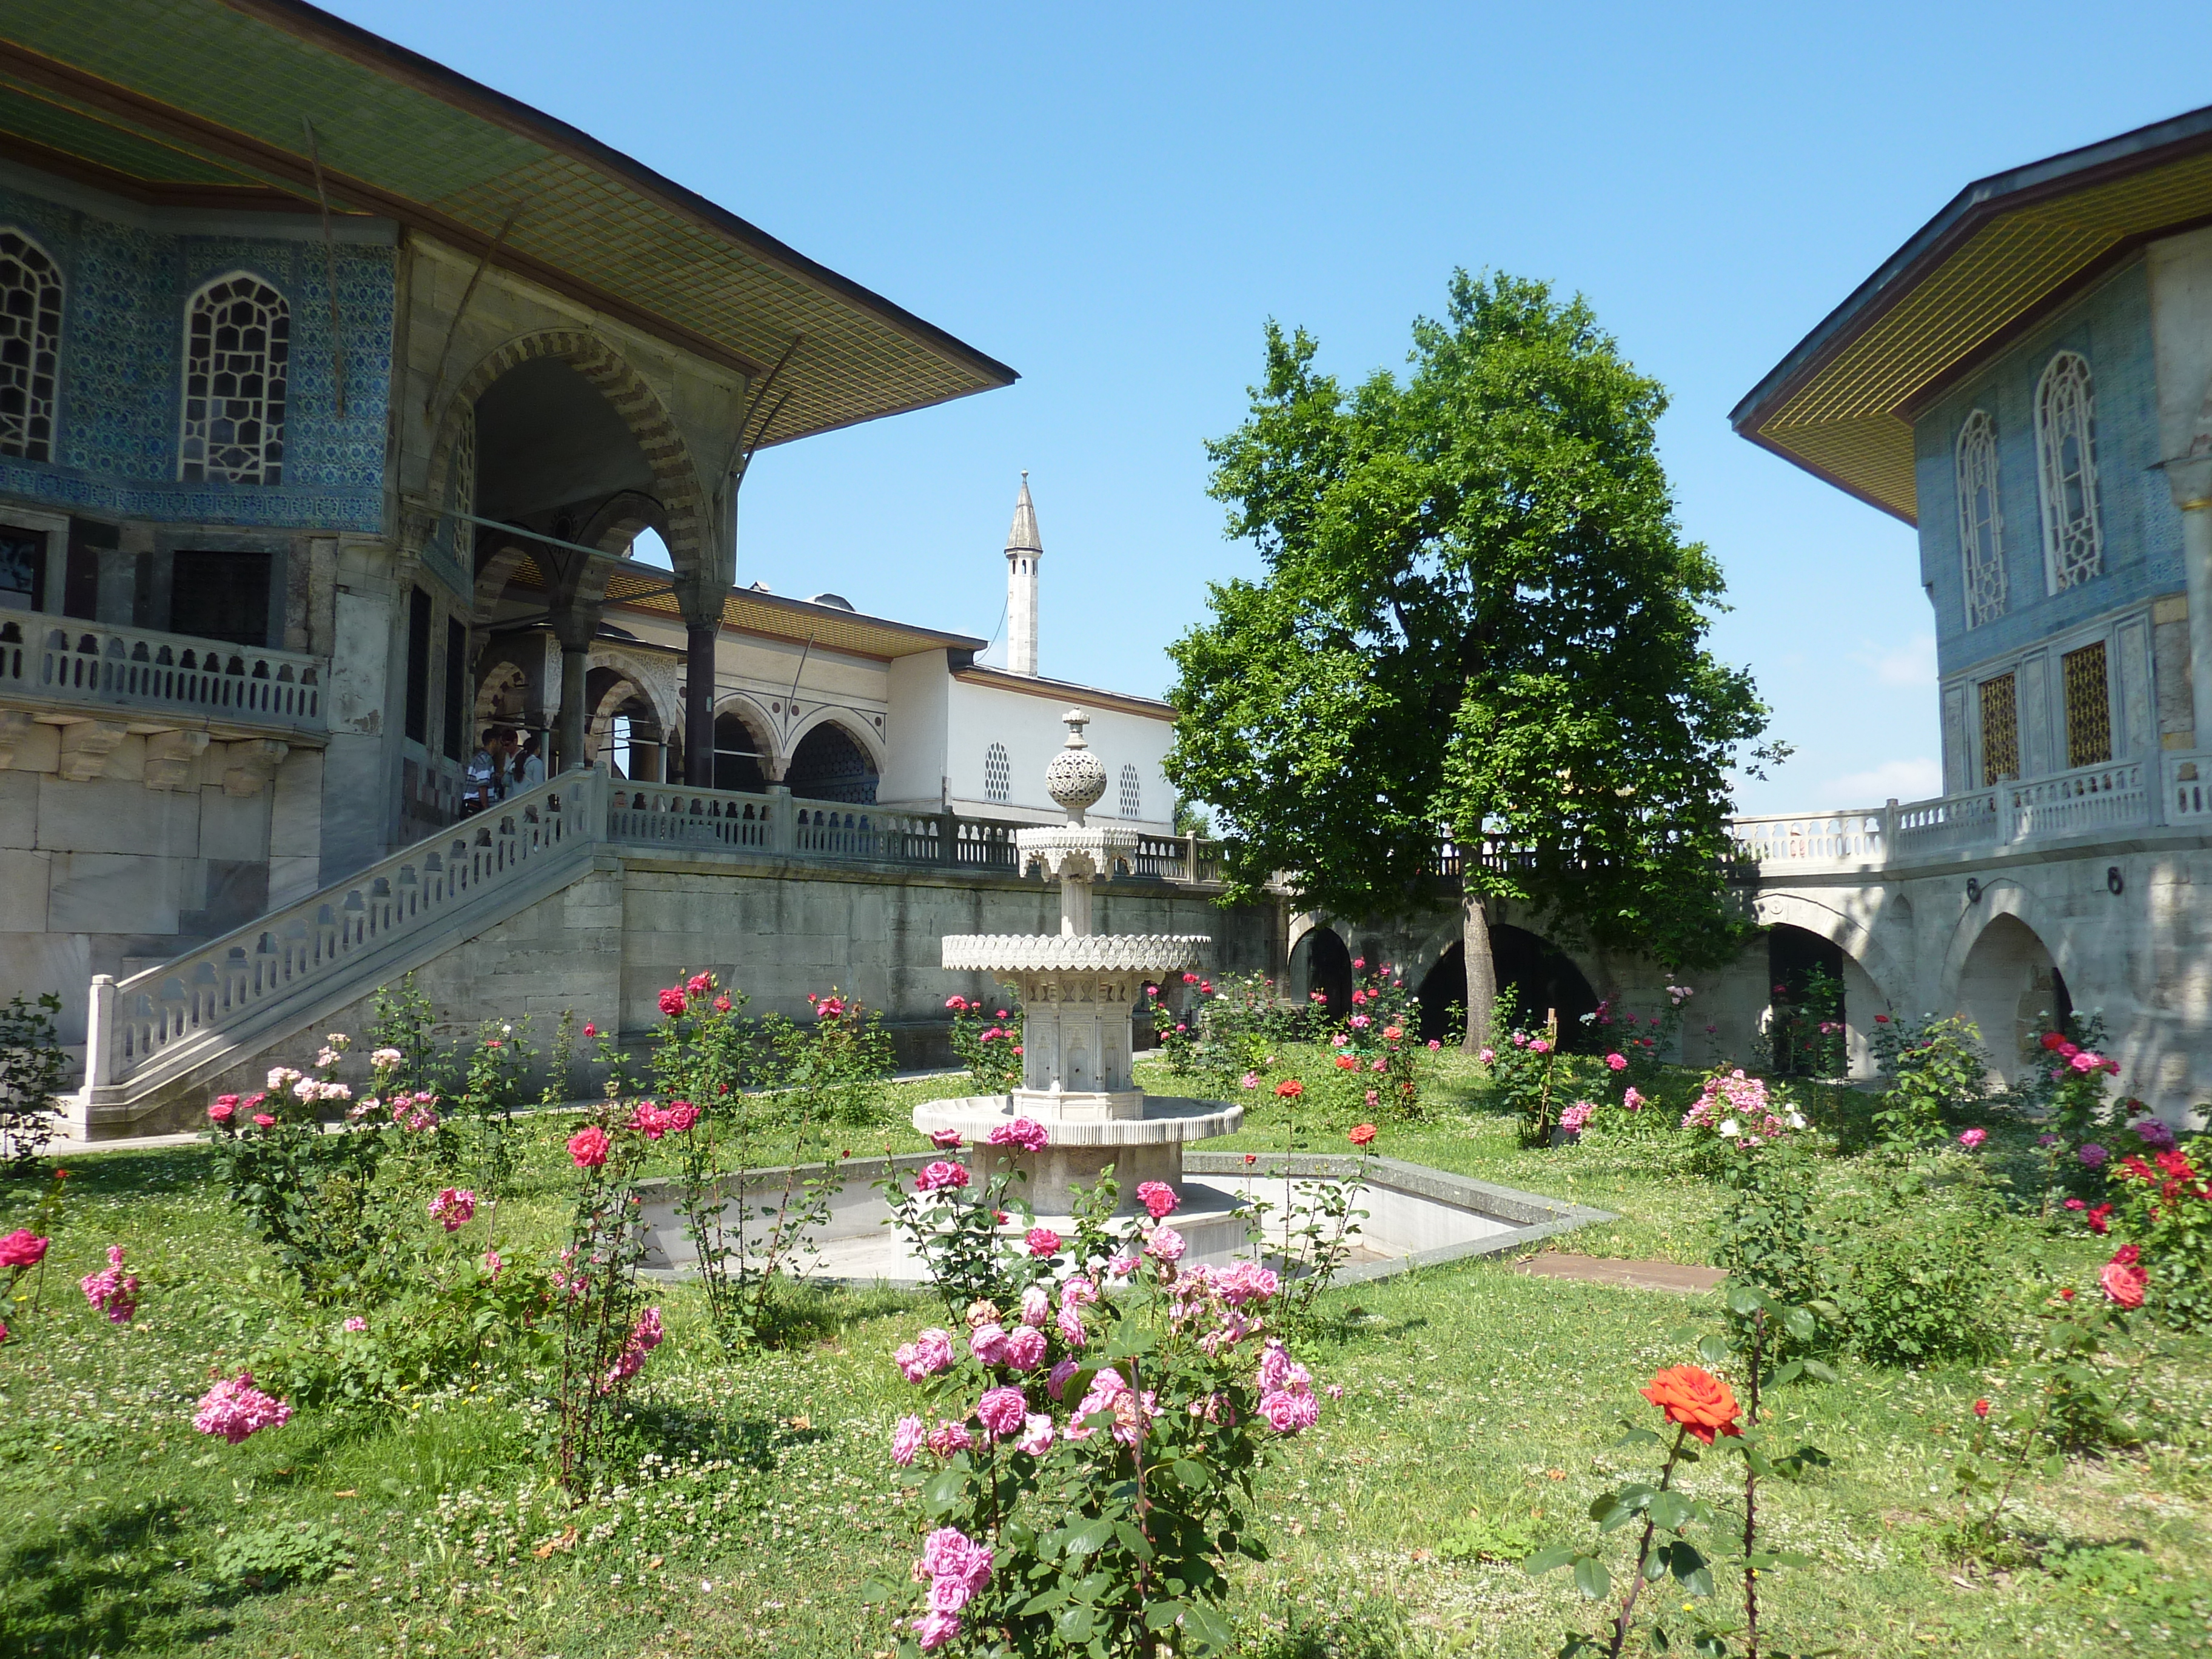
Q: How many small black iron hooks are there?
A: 2